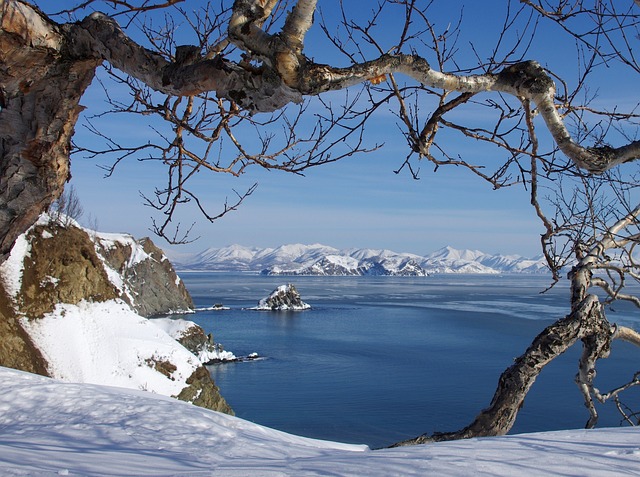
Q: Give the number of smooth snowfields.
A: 2